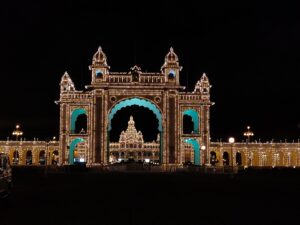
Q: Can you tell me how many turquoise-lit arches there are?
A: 5